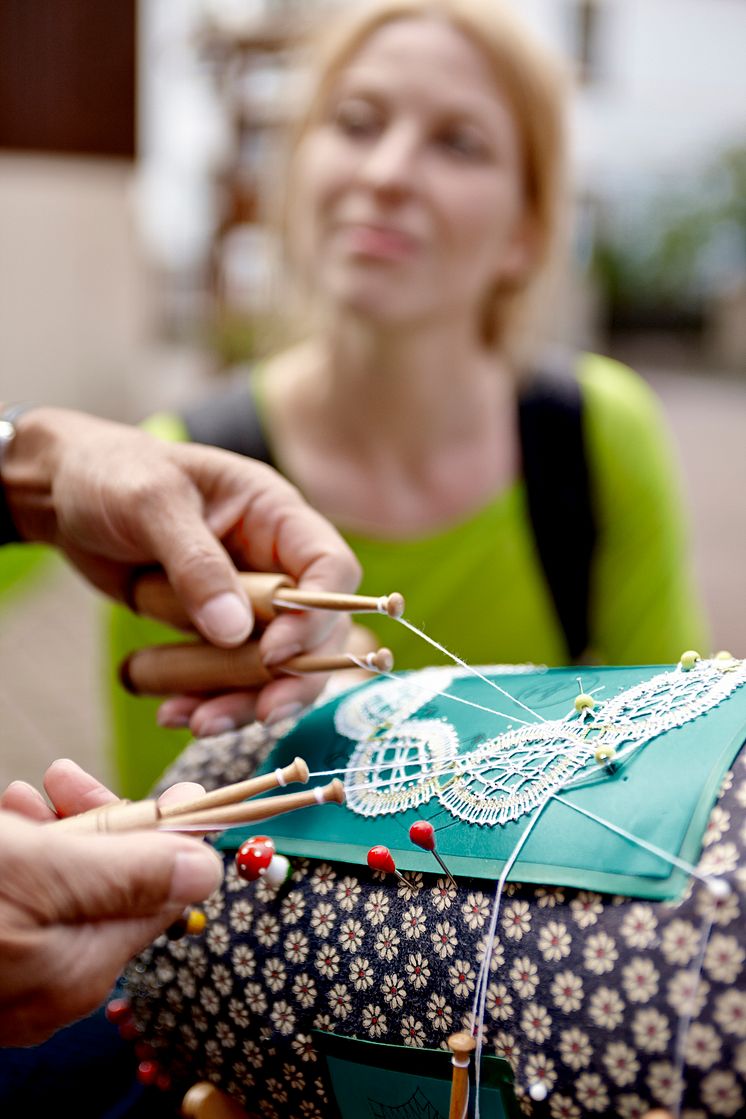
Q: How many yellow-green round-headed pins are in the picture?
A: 4